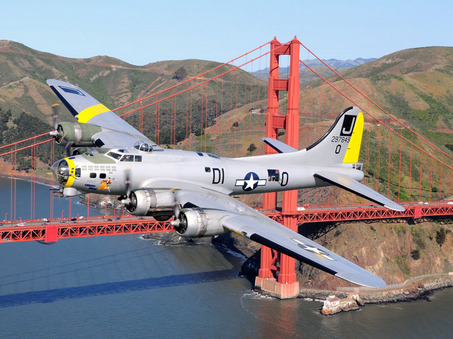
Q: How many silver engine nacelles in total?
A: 2